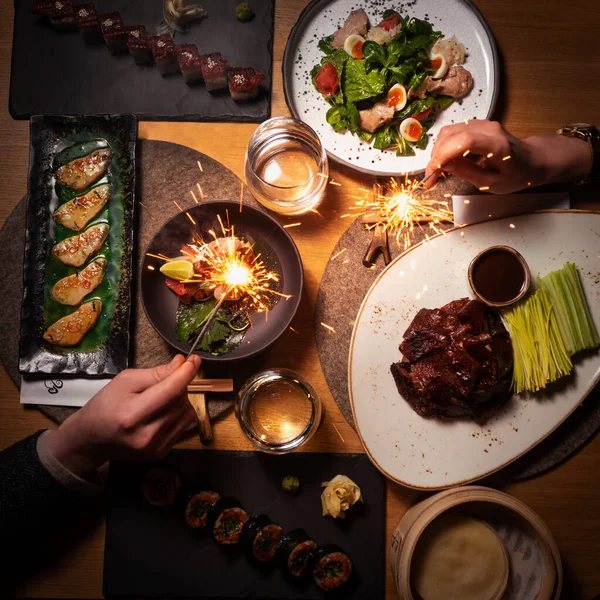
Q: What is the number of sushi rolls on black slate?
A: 14